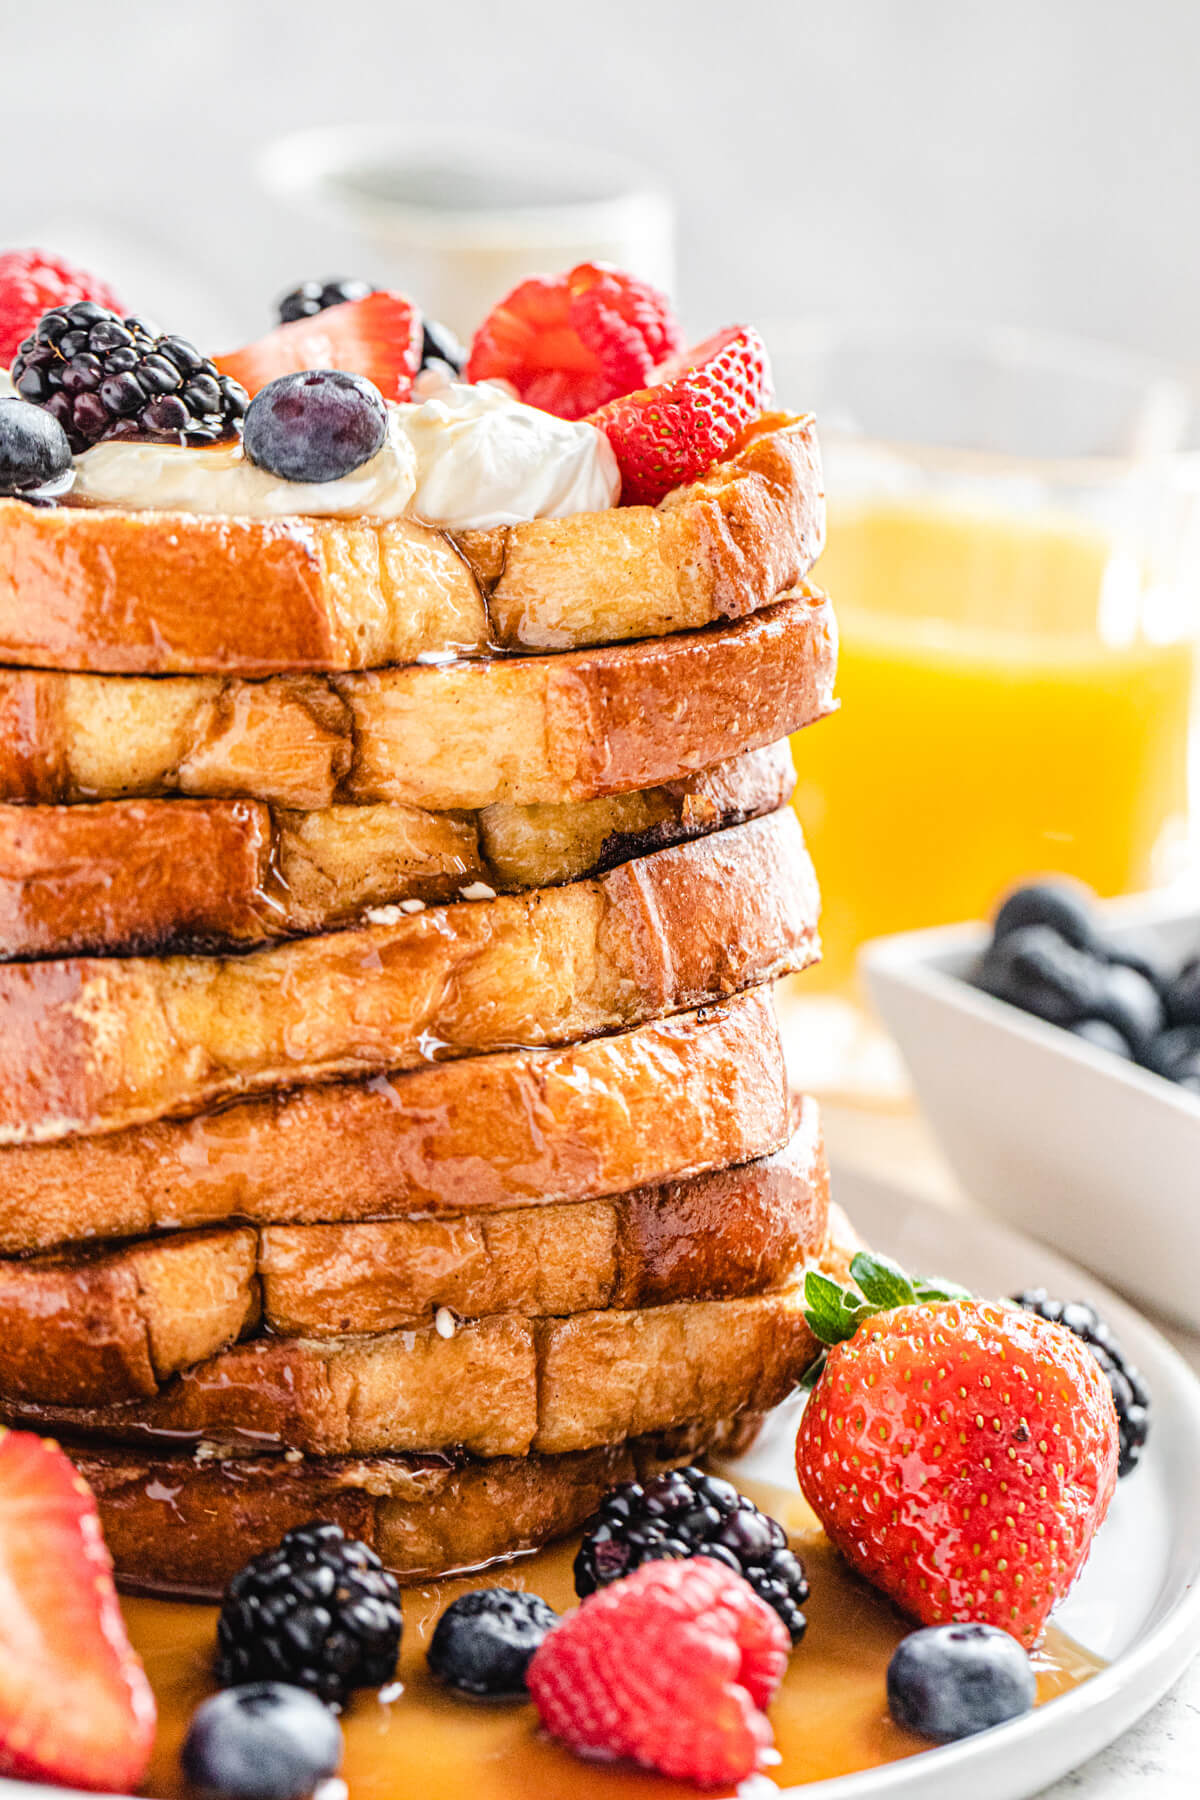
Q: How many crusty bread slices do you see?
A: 8